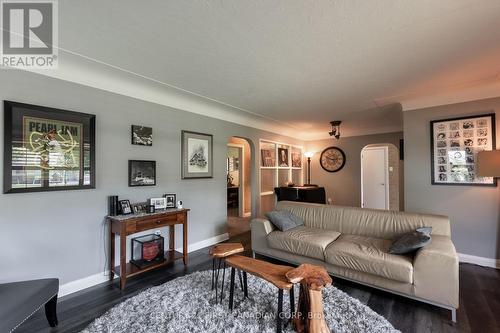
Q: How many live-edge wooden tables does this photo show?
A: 3